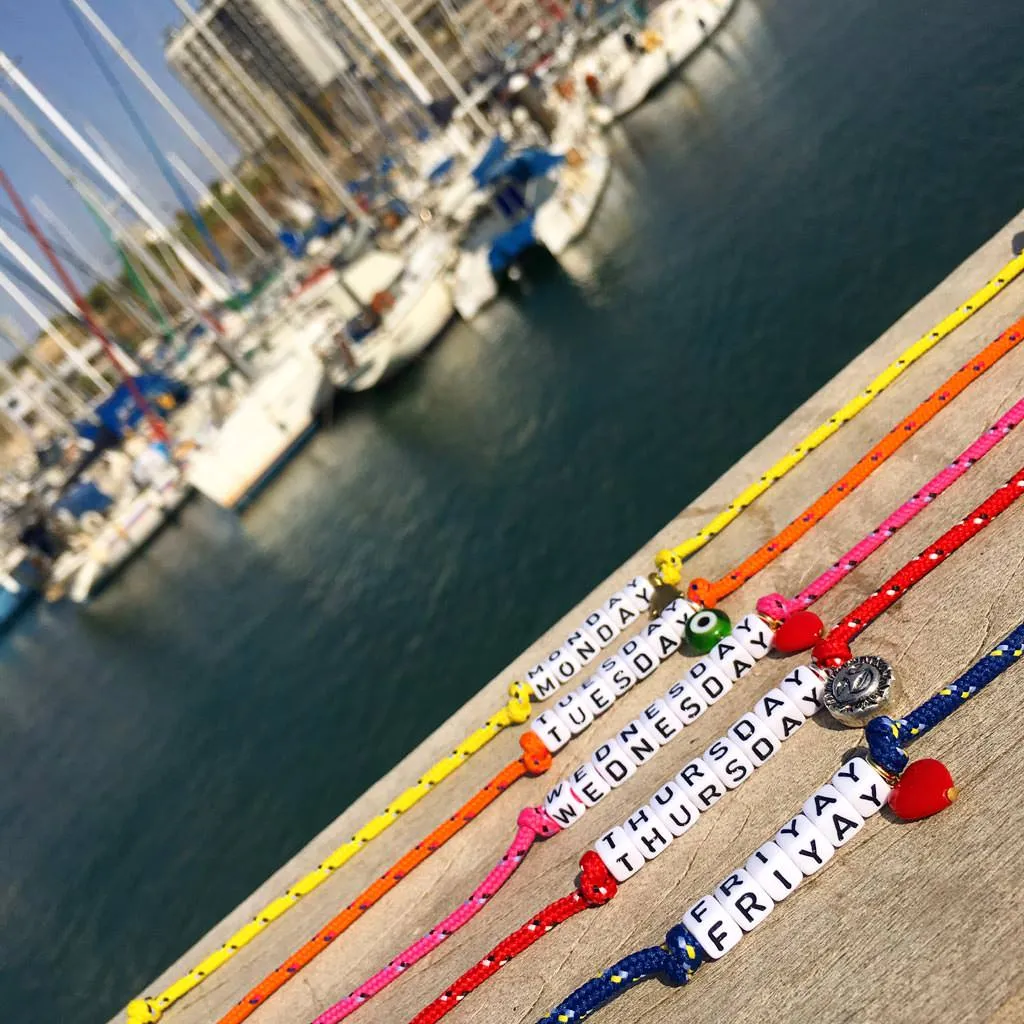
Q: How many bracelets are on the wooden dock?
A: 5